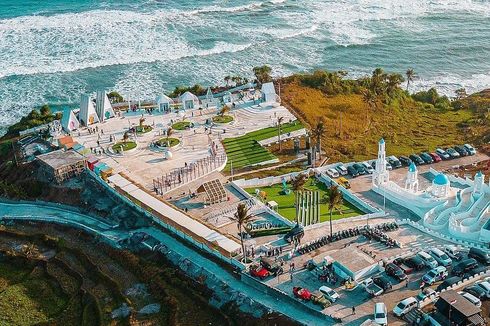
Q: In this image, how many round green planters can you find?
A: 5